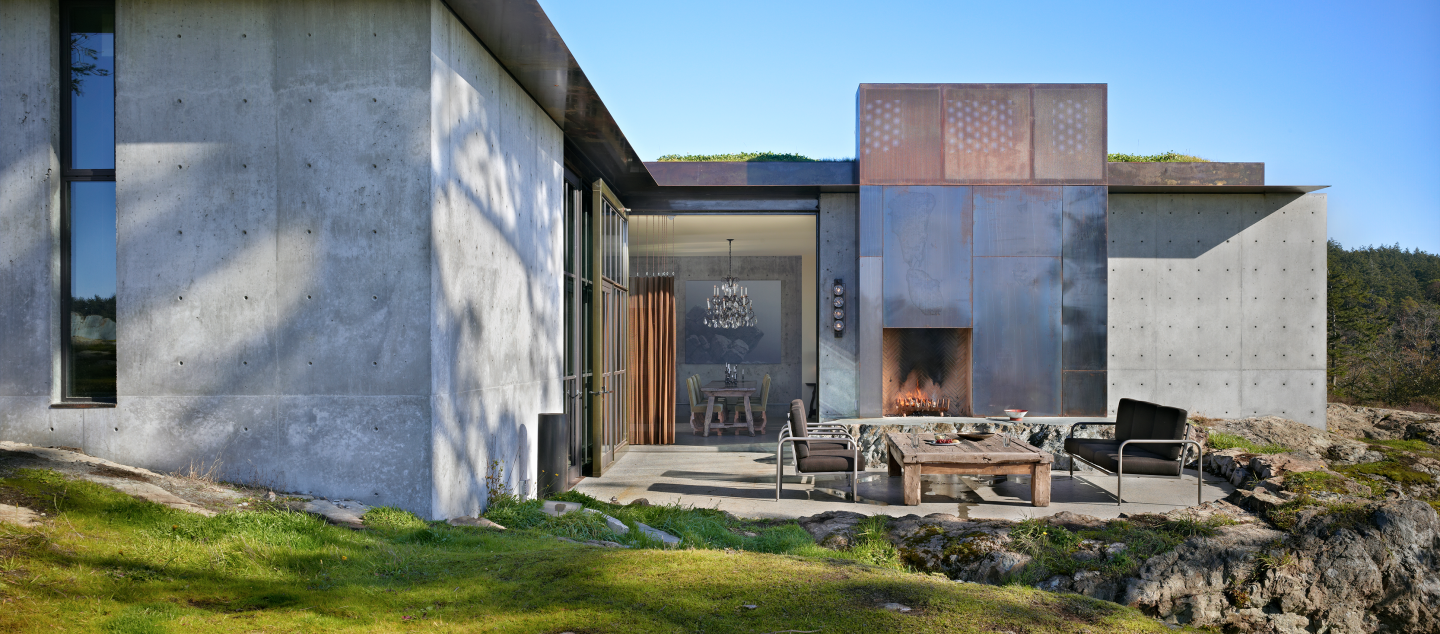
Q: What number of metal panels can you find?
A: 10